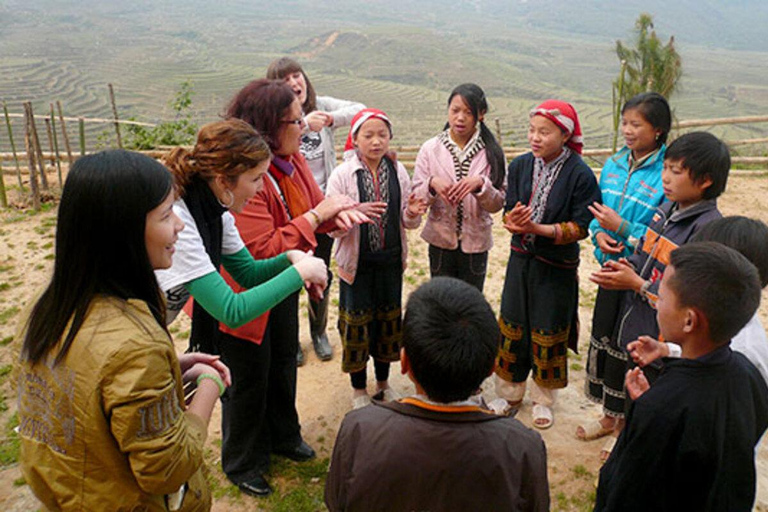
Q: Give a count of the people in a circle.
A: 12